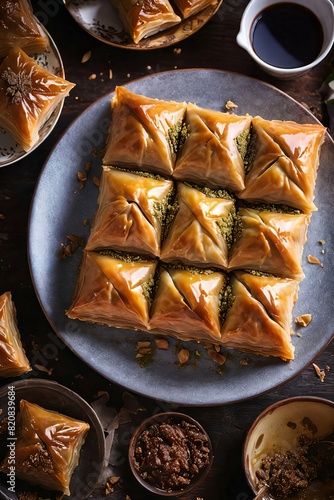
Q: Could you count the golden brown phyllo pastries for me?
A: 15